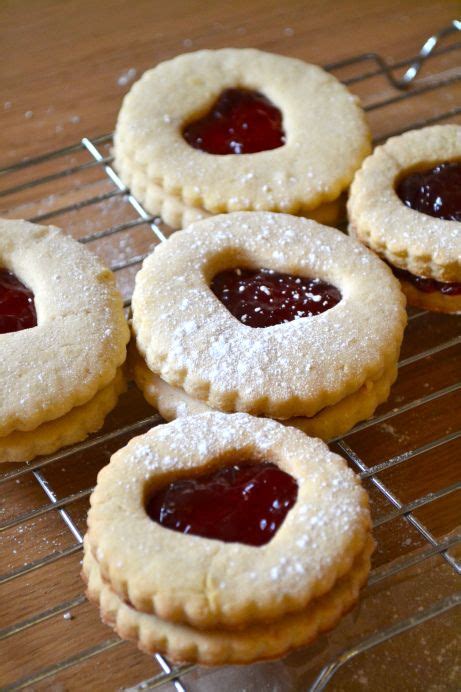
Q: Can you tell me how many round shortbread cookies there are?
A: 5